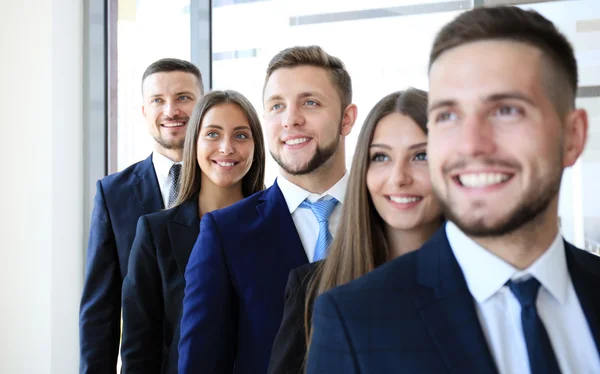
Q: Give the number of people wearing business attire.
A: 5